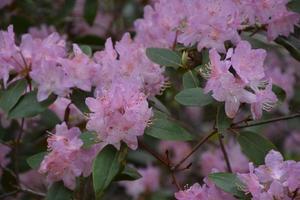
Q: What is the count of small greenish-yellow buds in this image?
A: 1